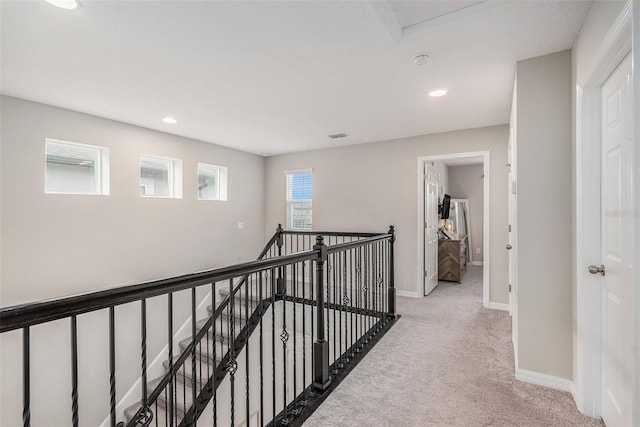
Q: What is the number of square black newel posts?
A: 3